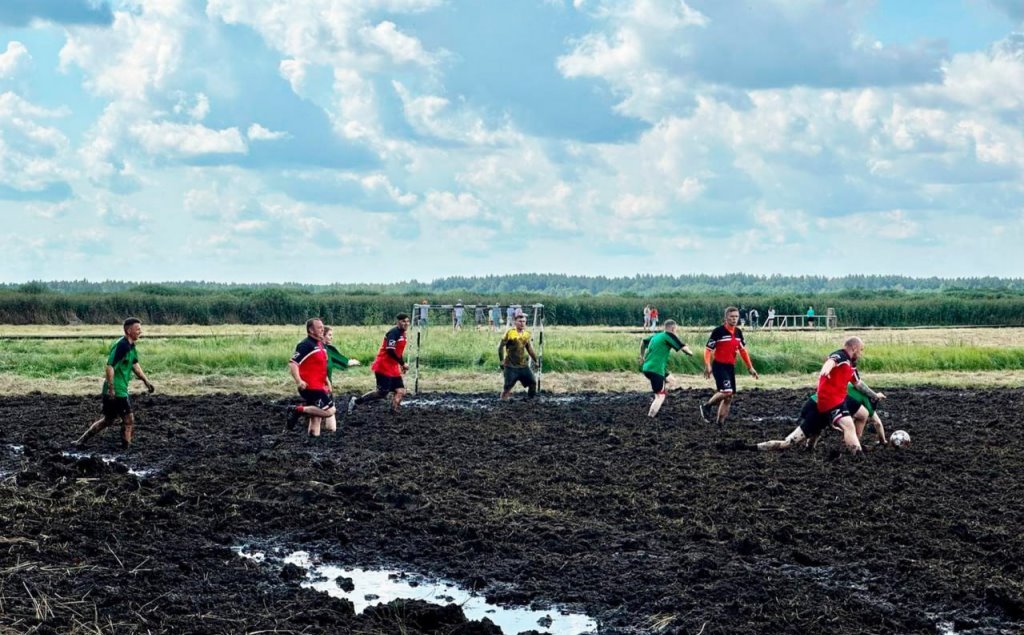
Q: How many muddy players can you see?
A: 9